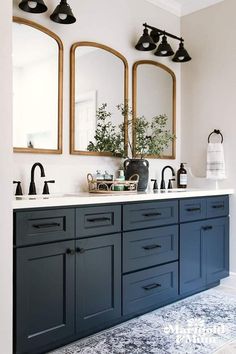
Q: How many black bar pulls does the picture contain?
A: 7